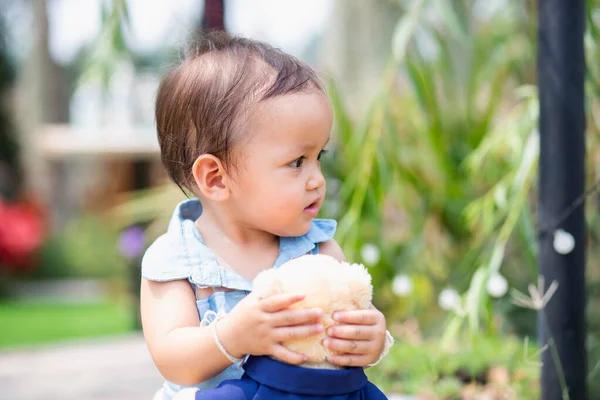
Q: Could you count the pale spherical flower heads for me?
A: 5